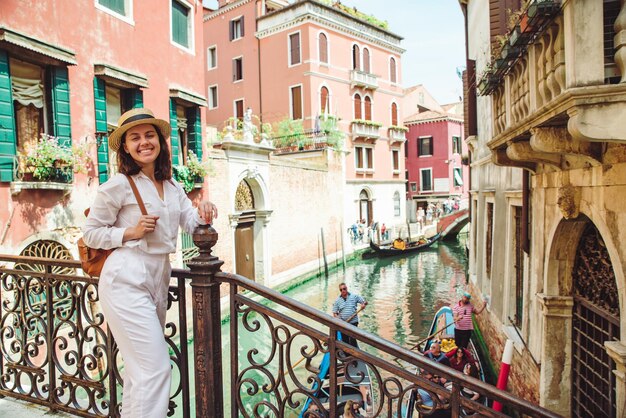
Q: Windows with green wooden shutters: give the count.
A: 5